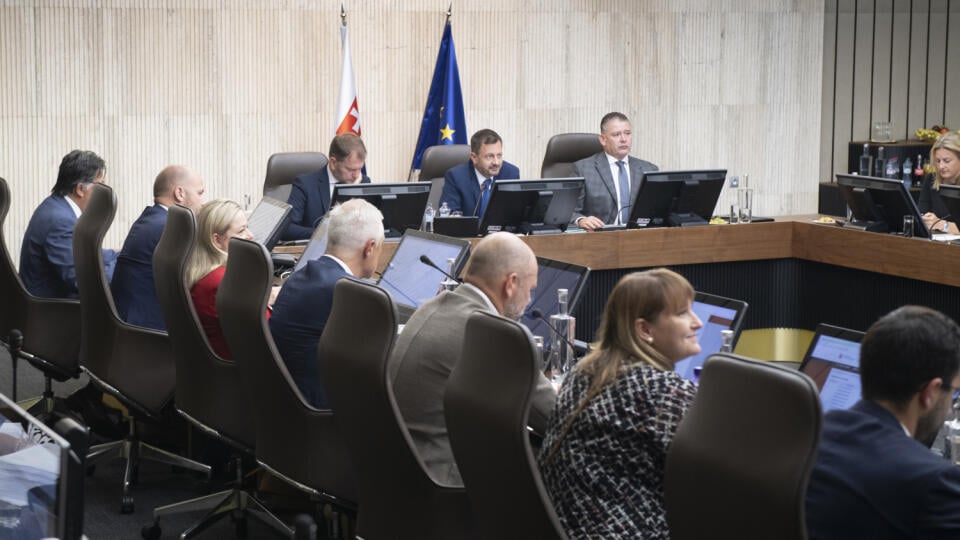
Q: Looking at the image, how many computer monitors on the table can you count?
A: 11